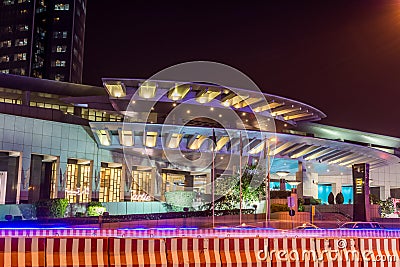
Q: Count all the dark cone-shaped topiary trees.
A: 2